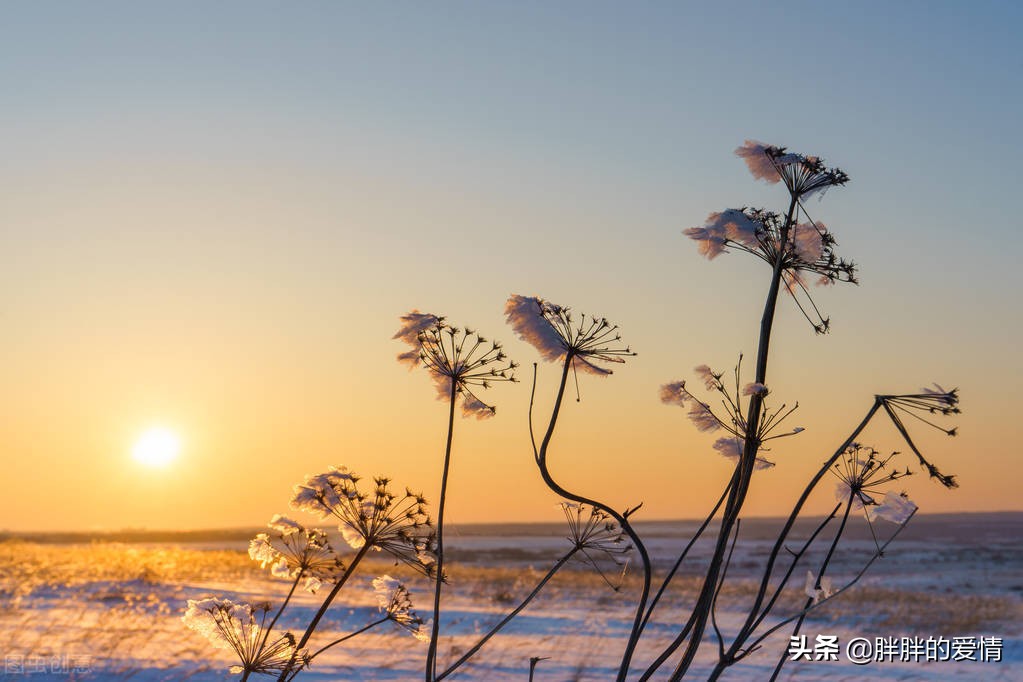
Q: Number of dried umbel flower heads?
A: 12